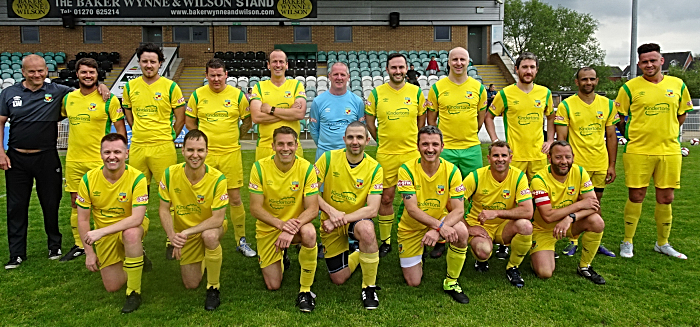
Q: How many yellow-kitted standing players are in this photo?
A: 9